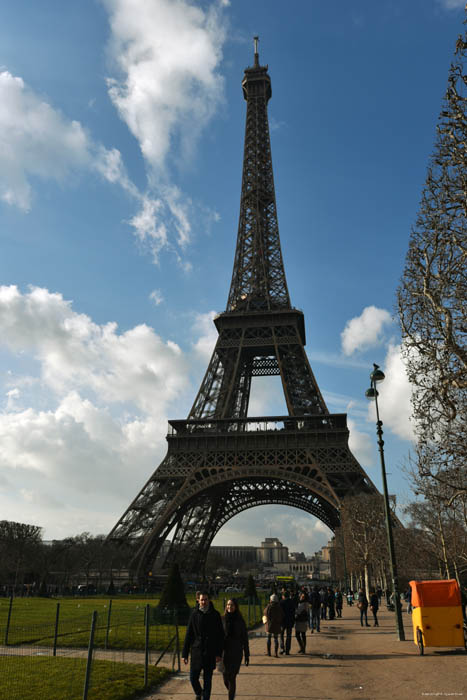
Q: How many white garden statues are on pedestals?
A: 0